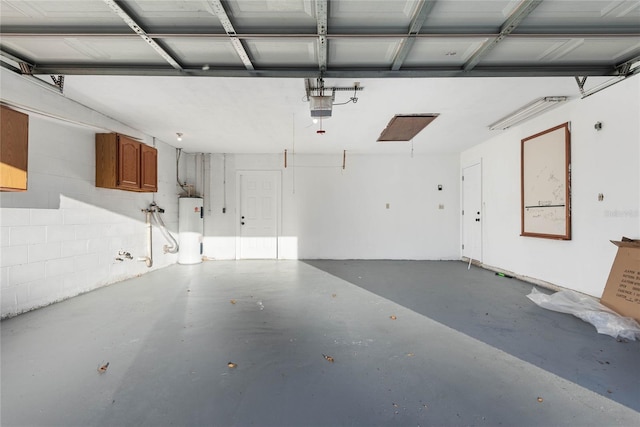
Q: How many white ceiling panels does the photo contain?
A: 12